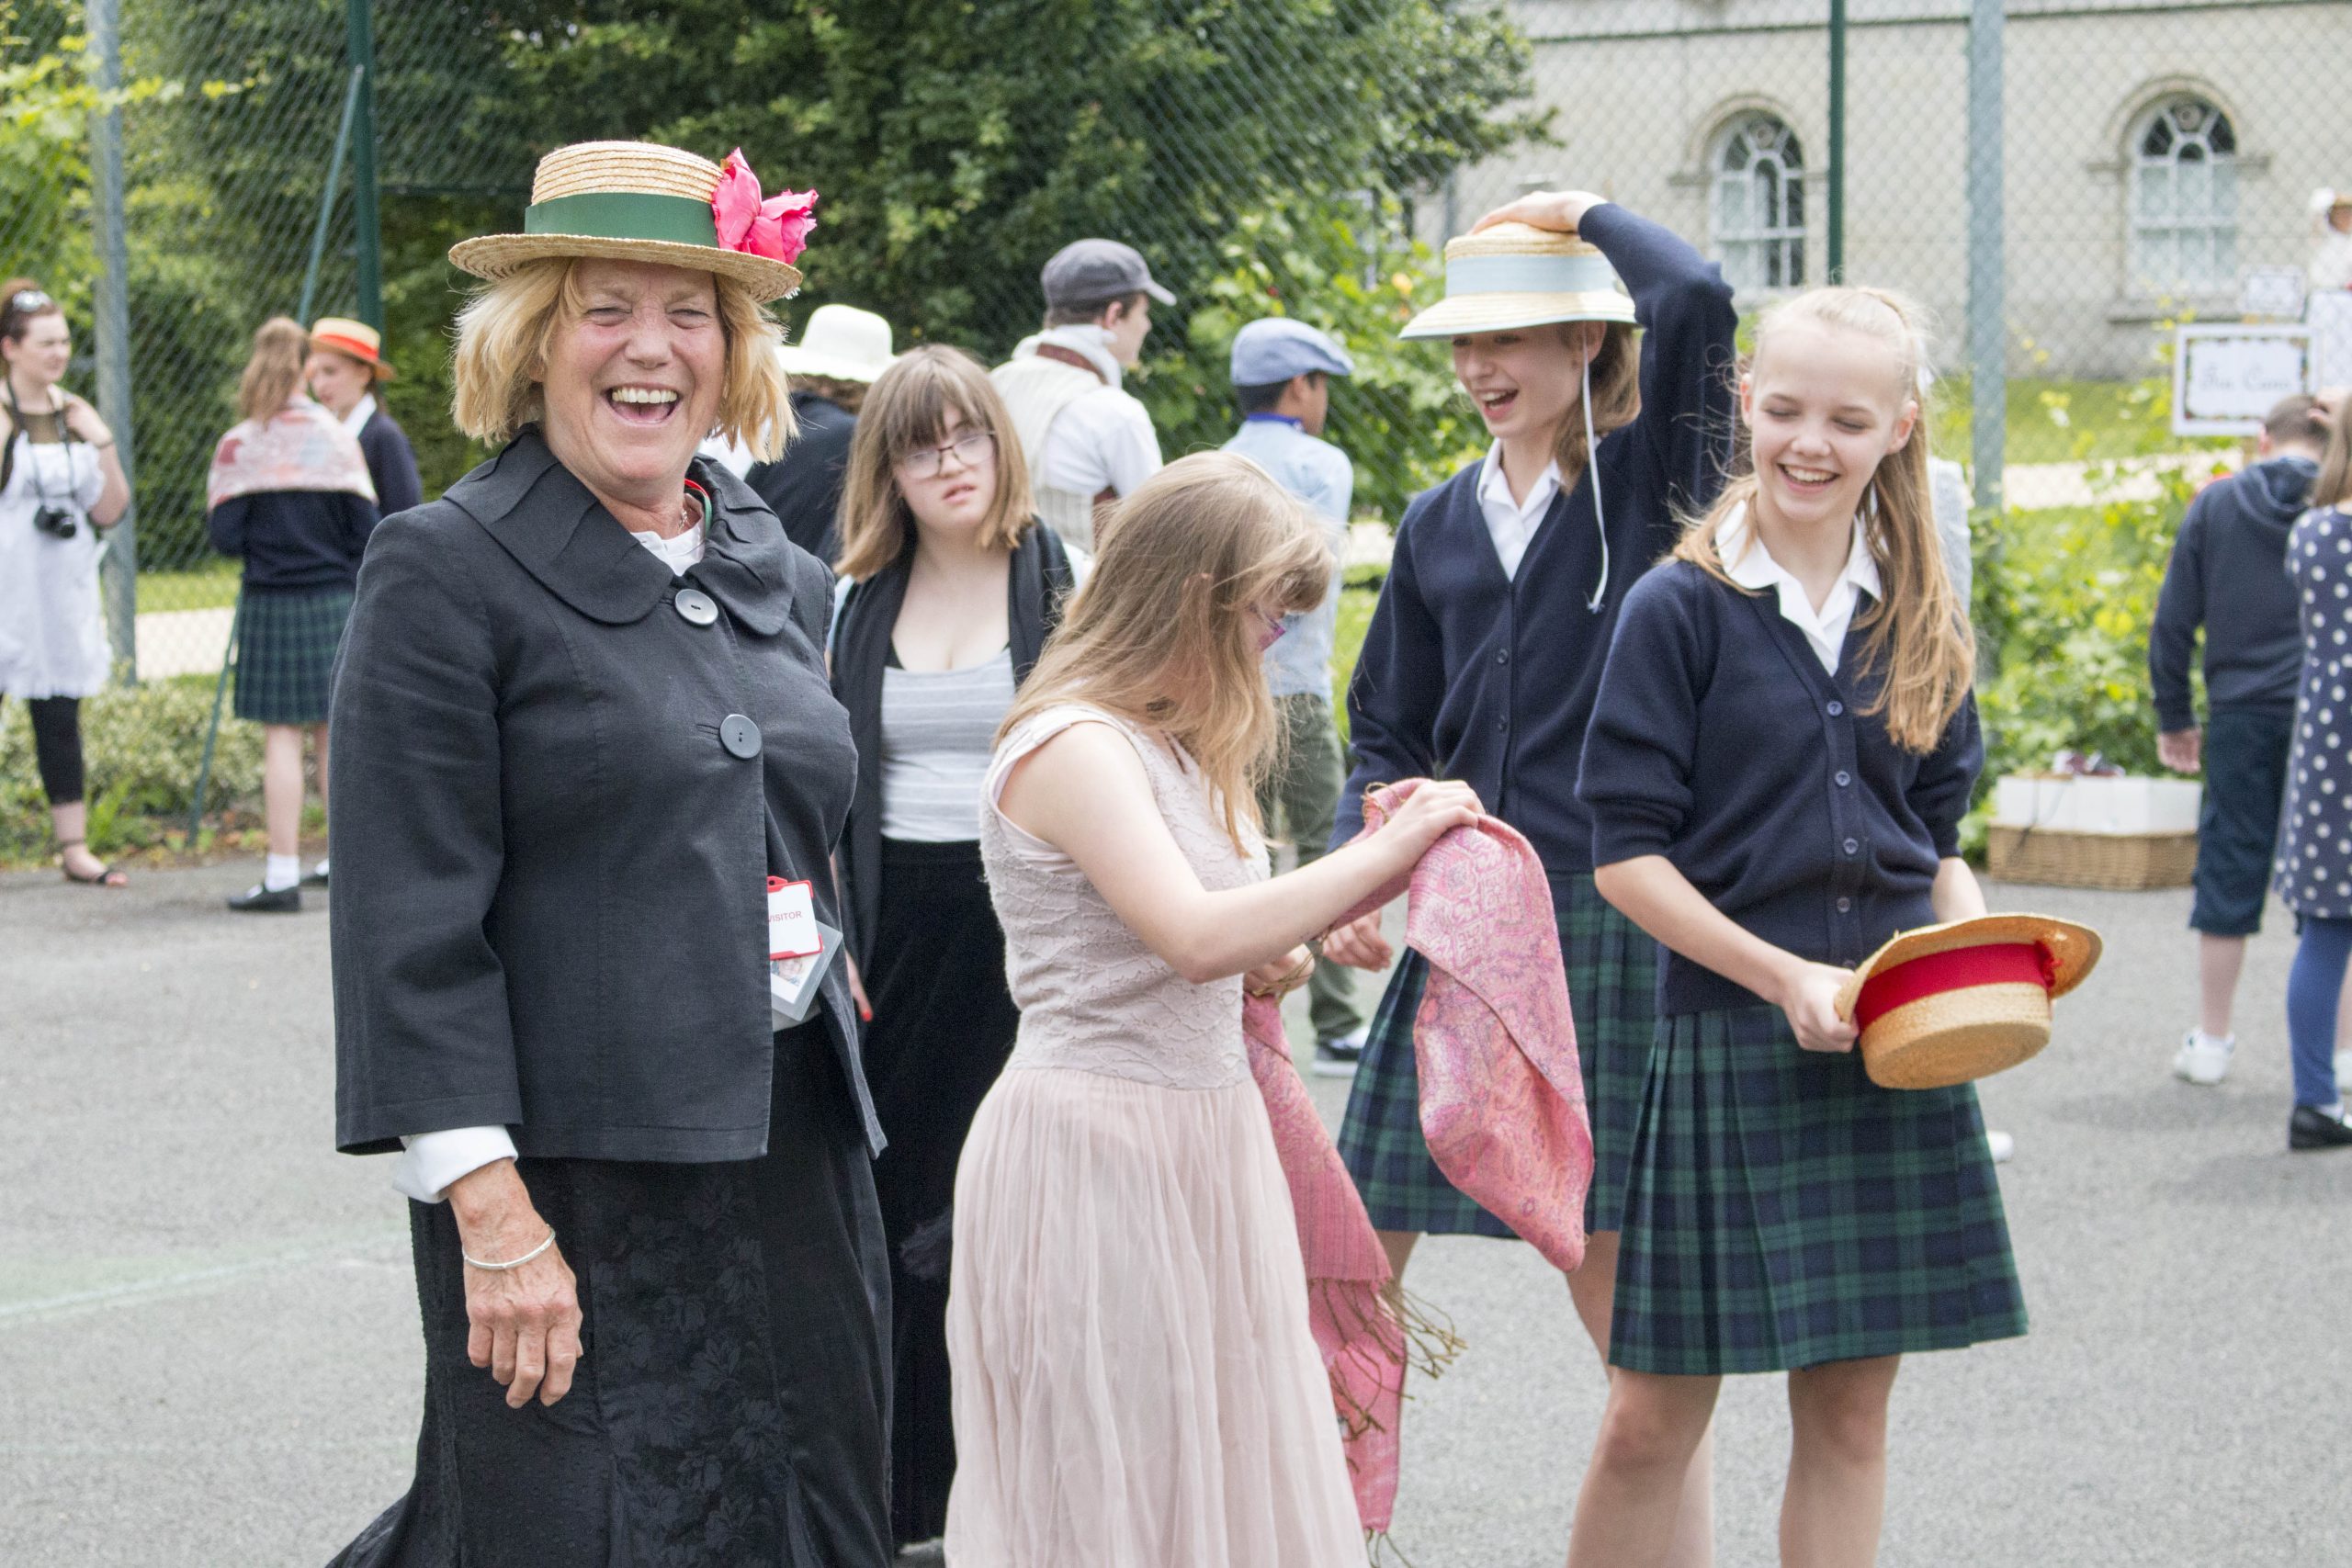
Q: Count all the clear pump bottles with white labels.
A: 0